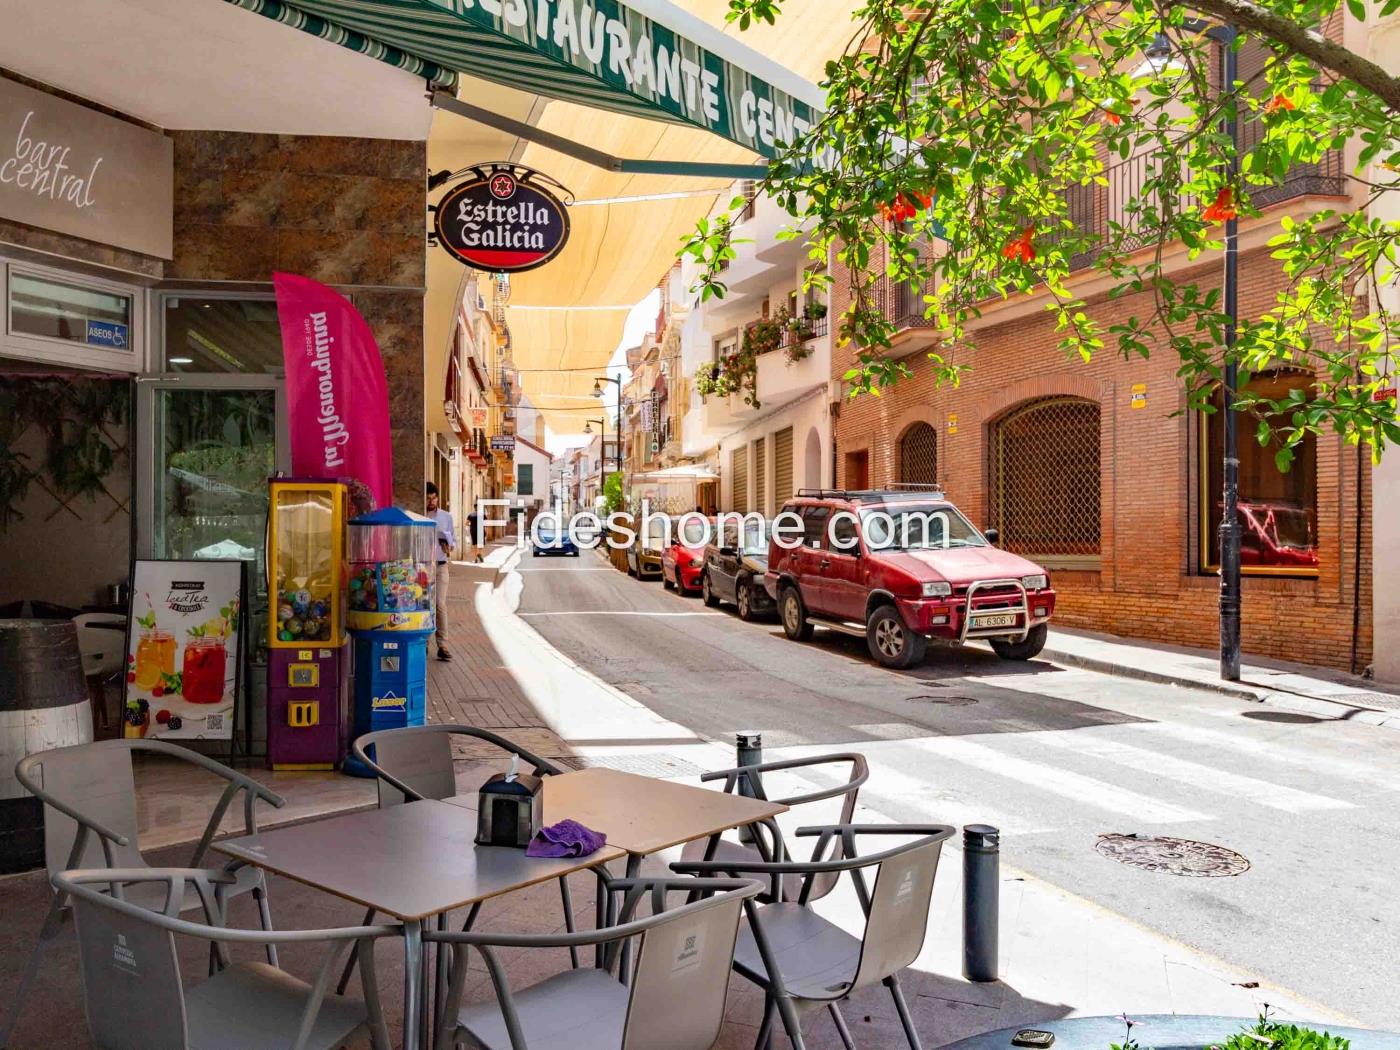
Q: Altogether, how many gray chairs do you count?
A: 6